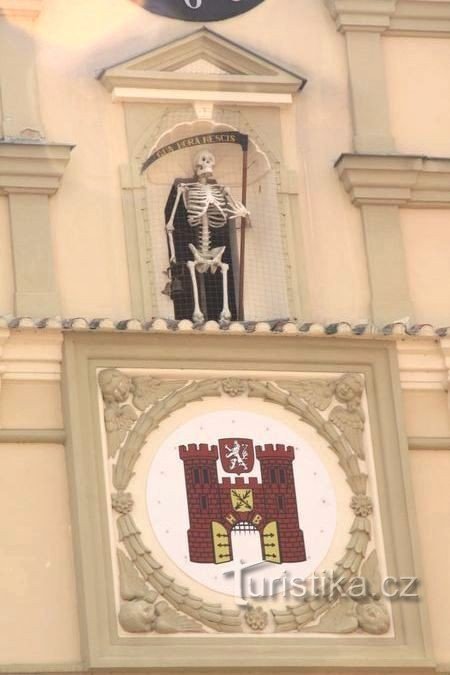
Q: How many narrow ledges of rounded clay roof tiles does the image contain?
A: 1